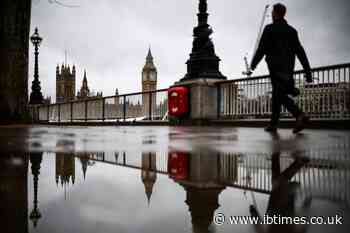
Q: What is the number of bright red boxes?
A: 1